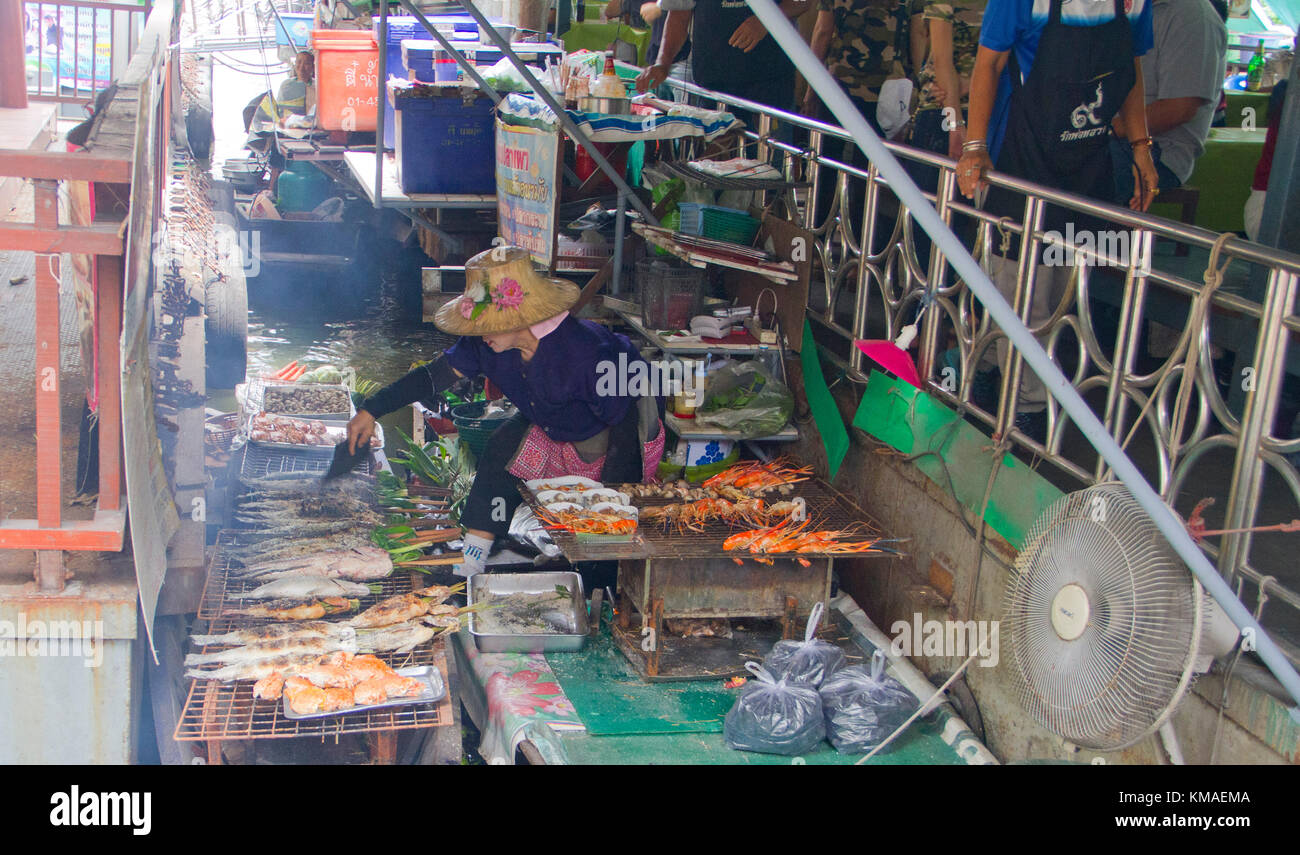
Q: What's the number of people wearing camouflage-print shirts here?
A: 2